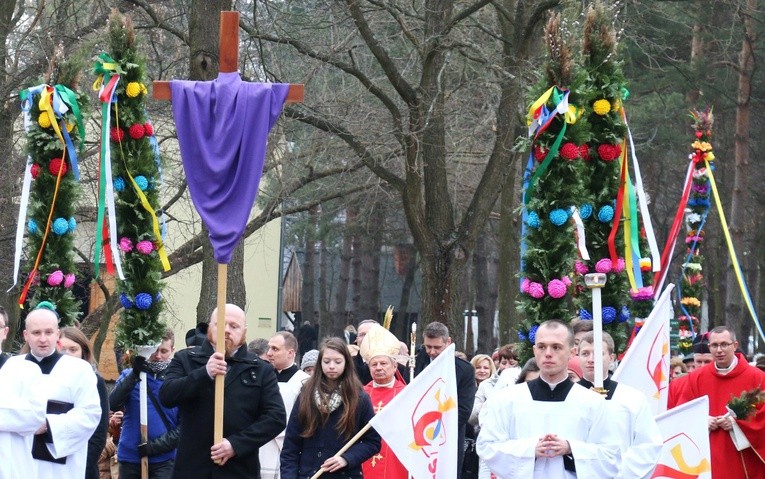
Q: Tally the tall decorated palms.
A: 5